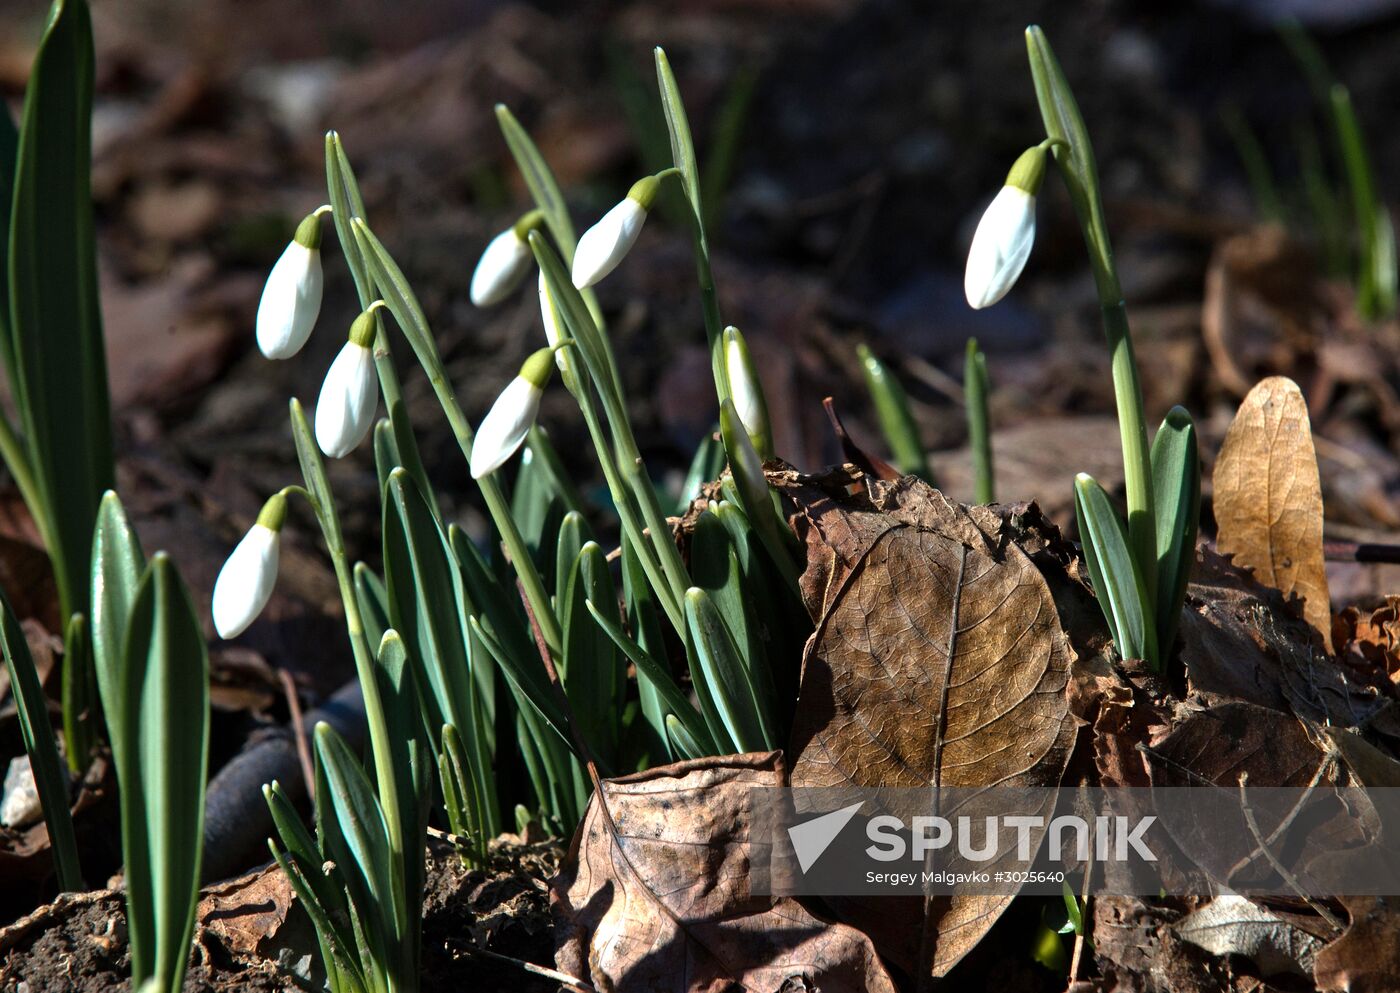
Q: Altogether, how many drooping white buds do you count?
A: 7